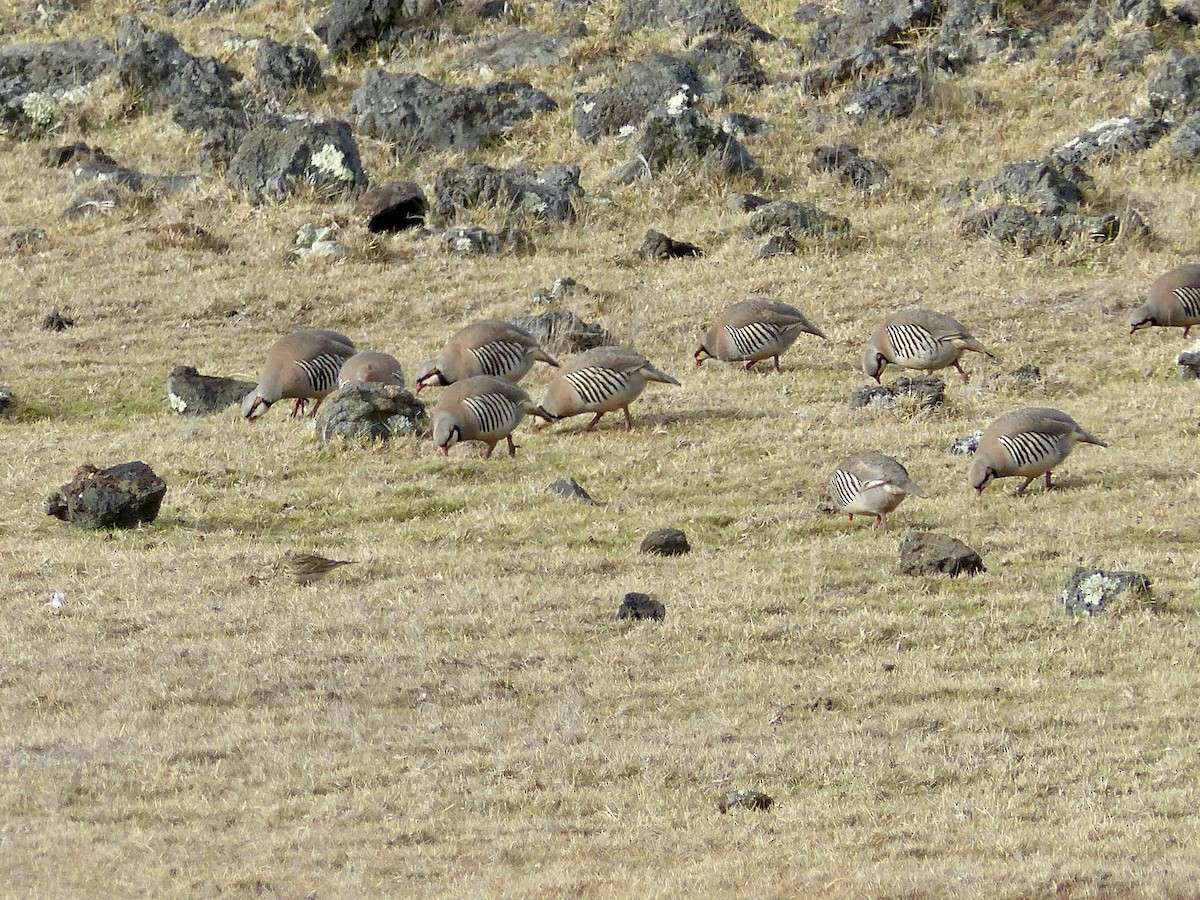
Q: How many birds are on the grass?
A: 11